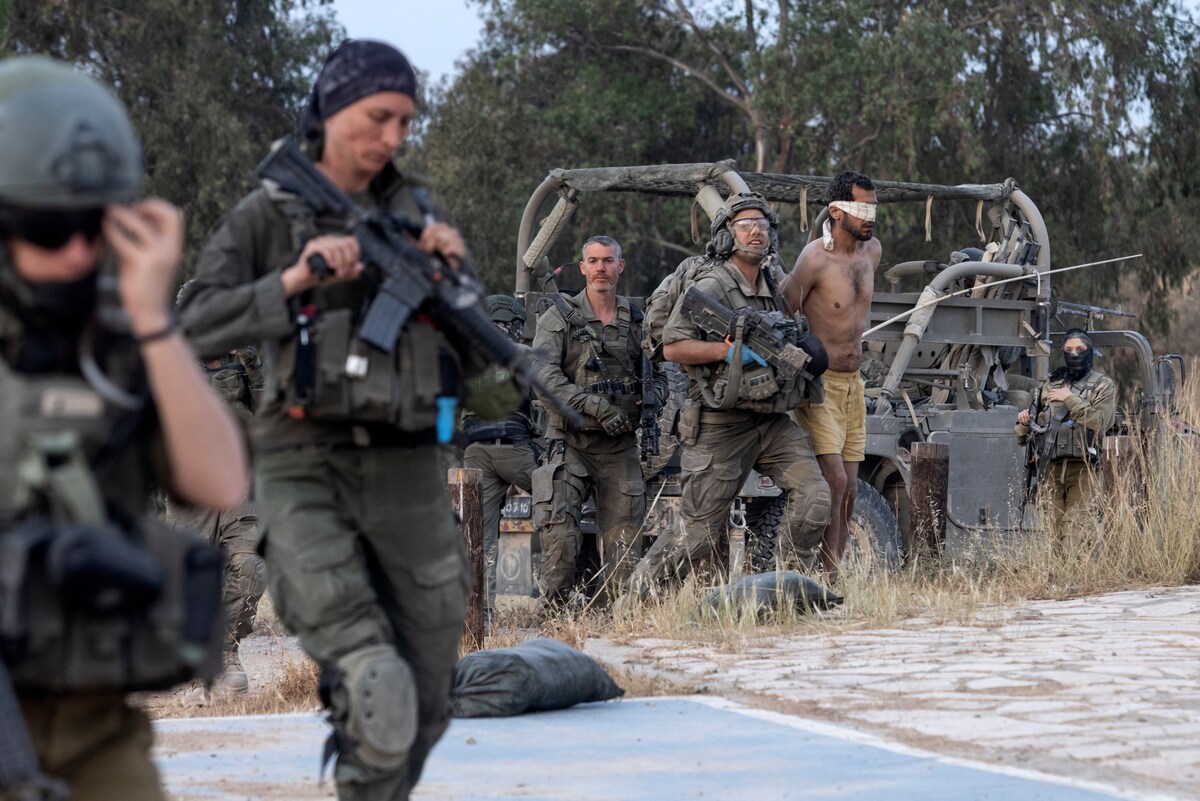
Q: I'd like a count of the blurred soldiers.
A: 2